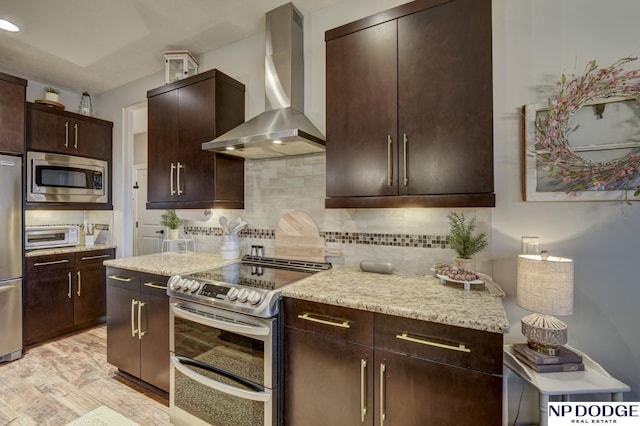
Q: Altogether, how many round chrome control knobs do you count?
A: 6